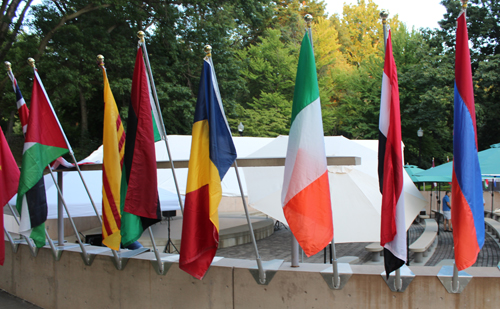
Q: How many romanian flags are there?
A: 1